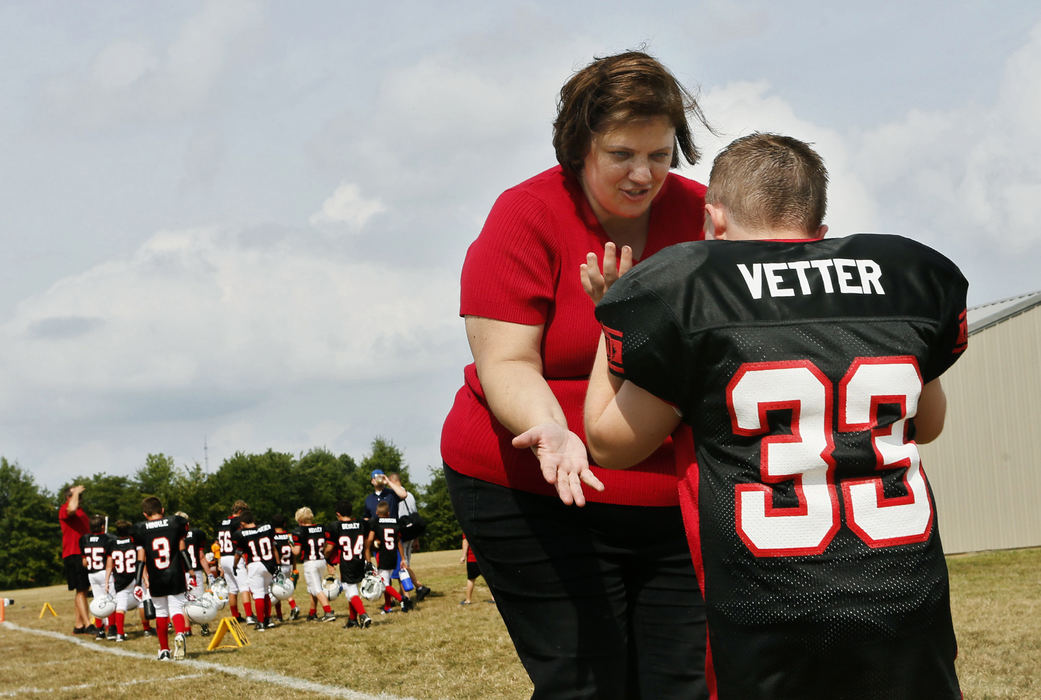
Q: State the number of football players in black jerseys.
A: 11